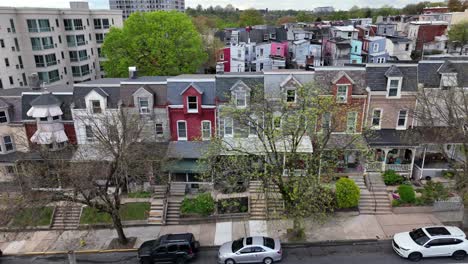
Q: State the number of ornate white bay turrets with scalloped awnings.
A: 1